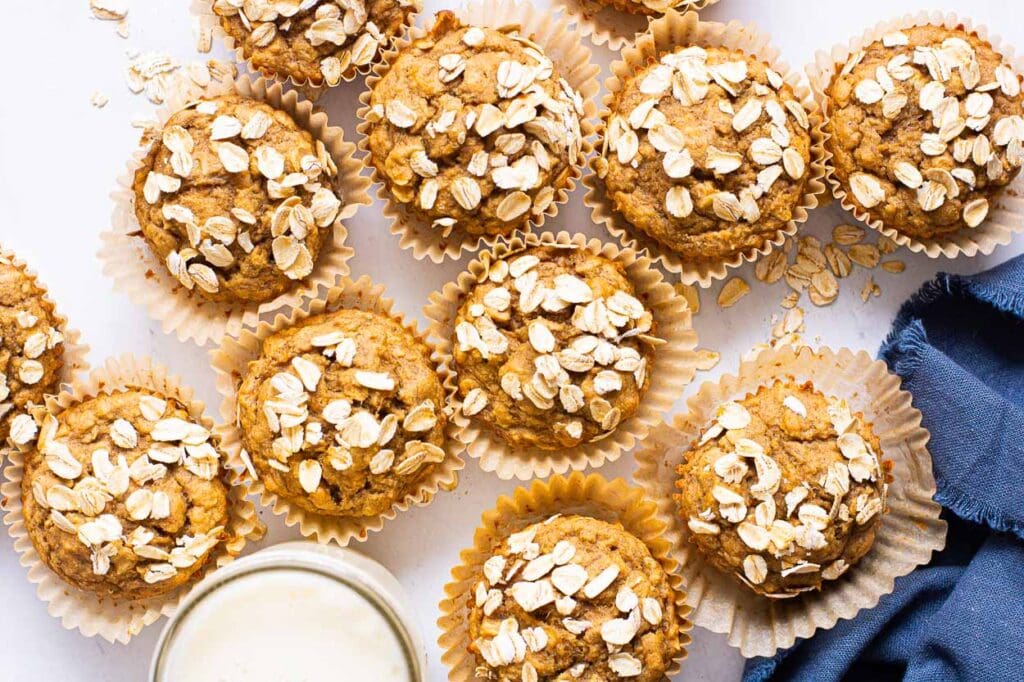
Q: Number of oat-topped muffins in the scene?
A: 12